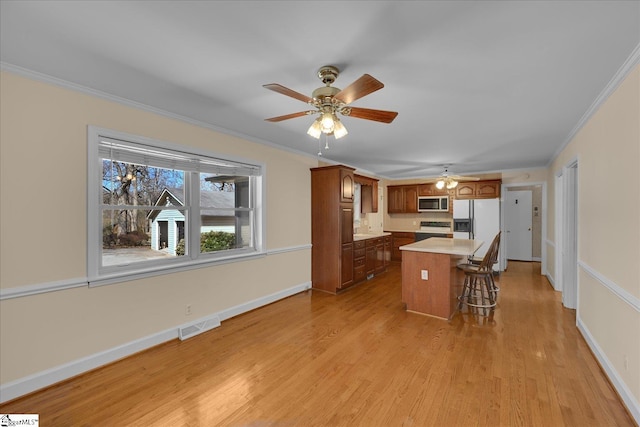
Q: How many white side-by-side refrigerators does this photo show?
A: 1